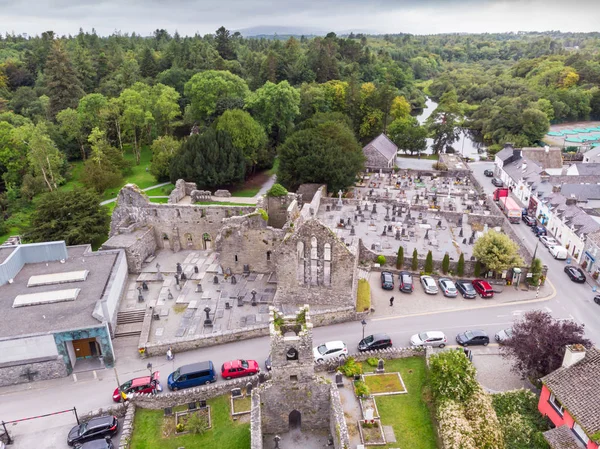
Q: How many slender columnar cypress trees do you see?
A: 6